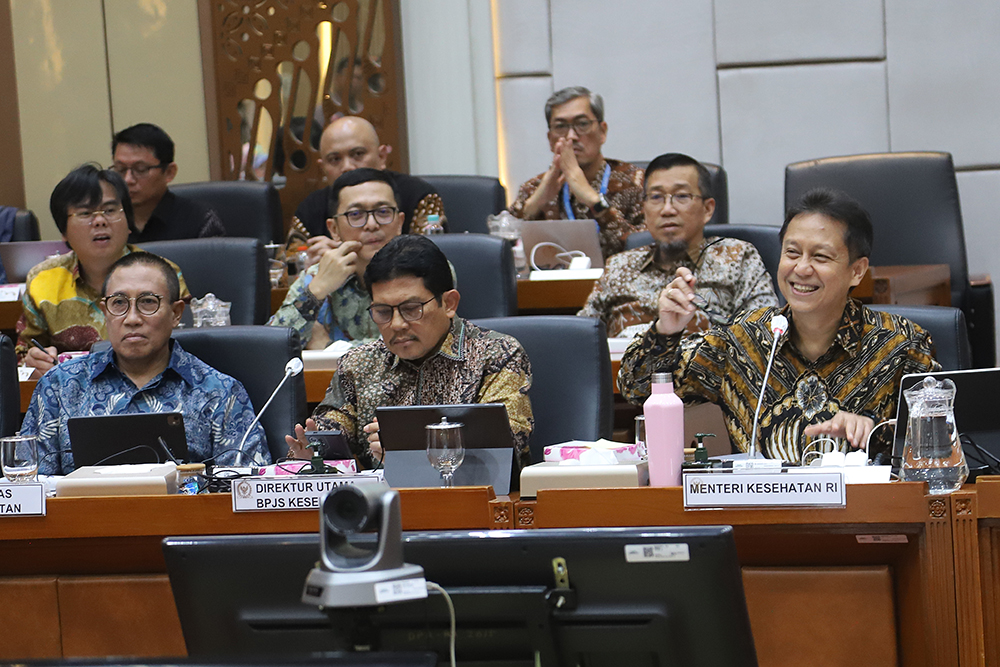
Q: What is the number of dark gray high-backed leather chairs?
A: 12